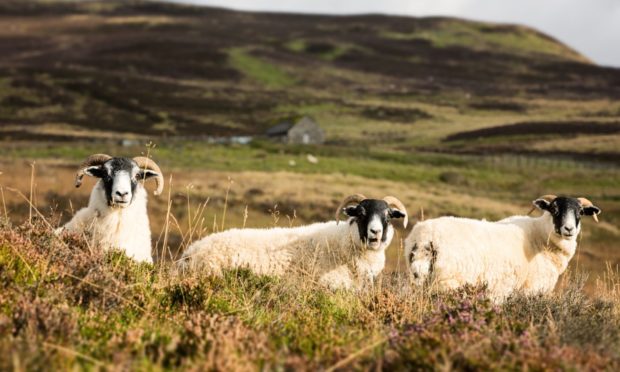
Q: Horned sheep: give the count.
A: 3